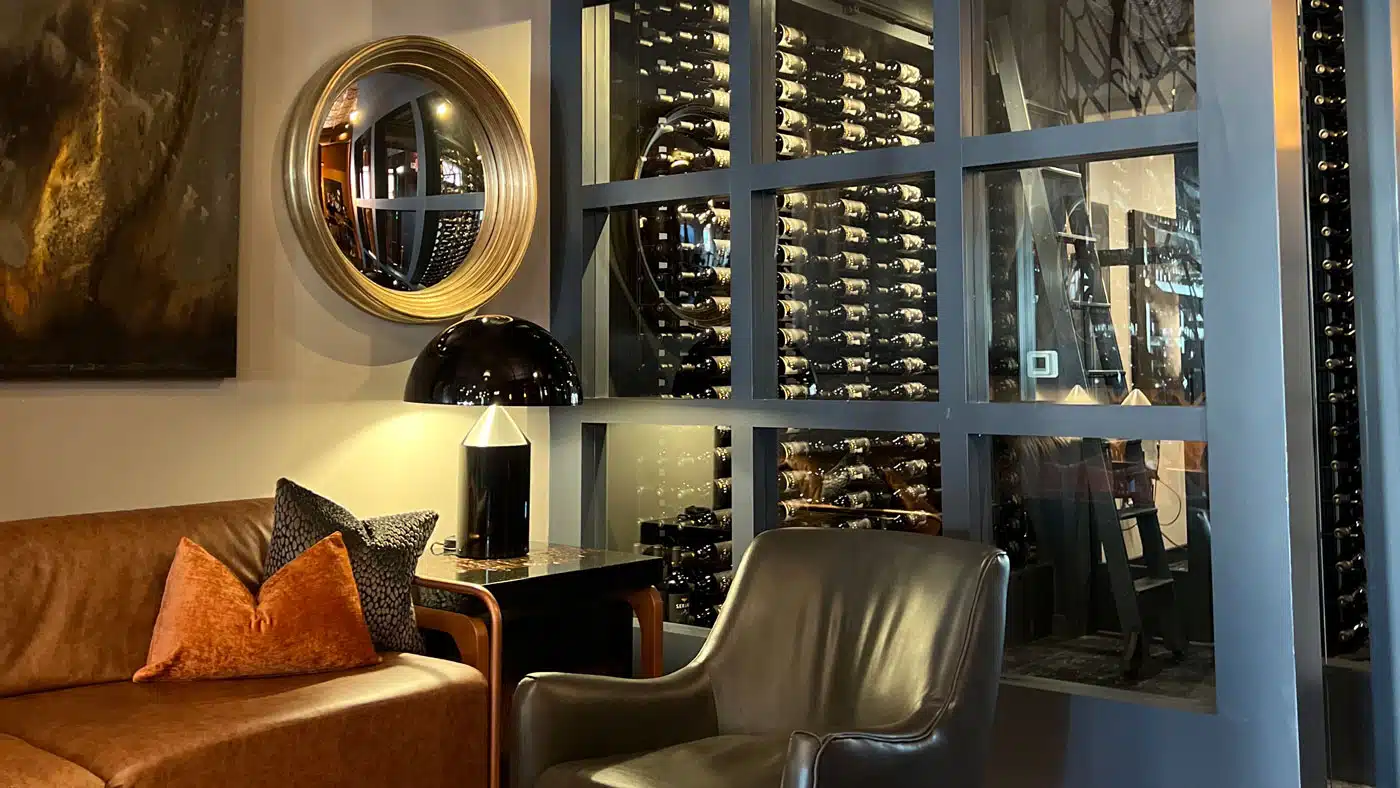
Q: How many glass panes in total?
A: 9